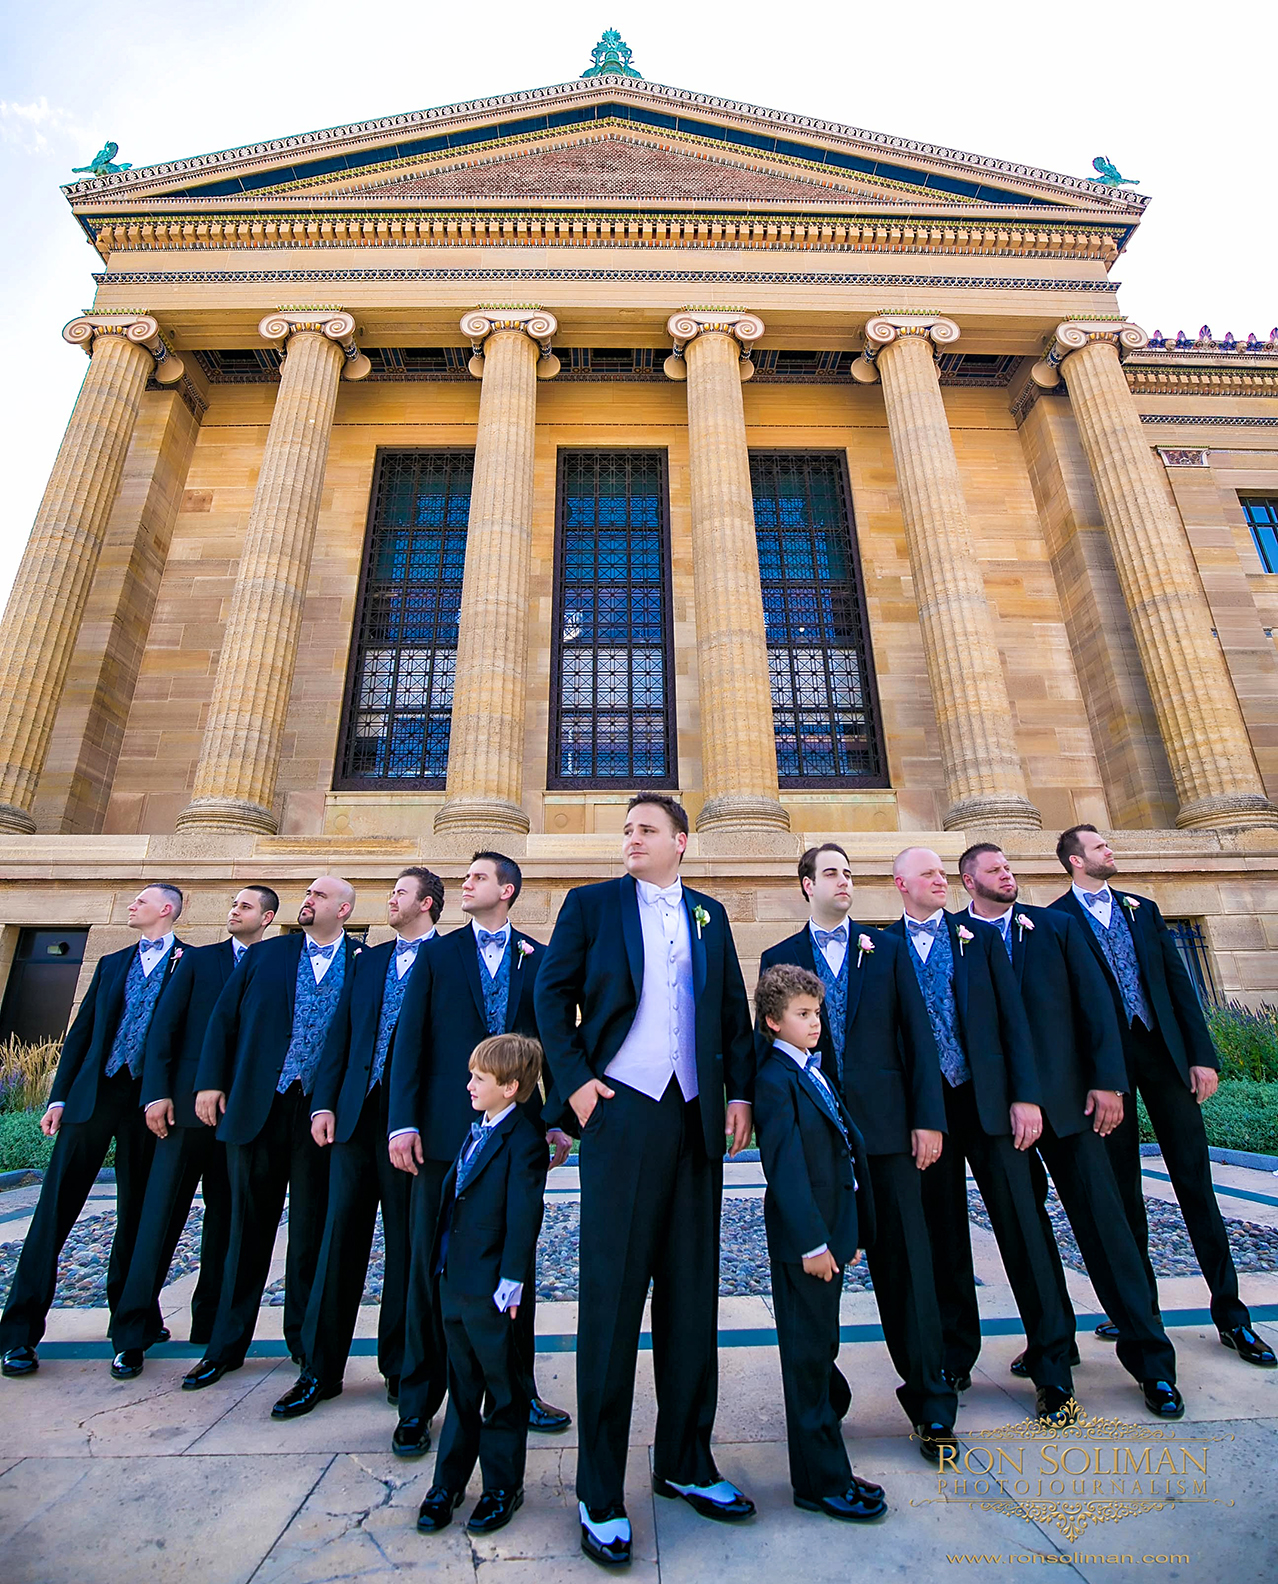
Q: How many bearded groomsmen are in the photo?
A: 4